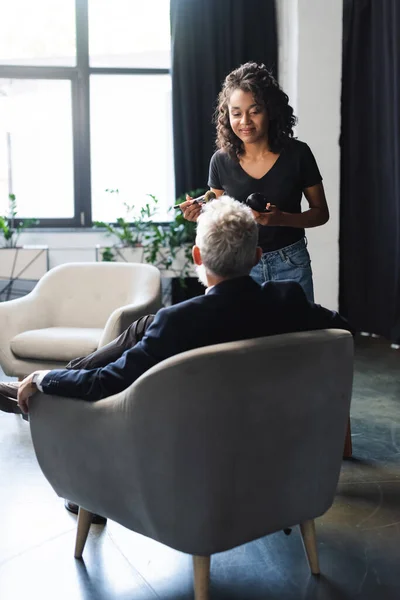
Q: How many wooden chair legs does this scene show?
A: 3